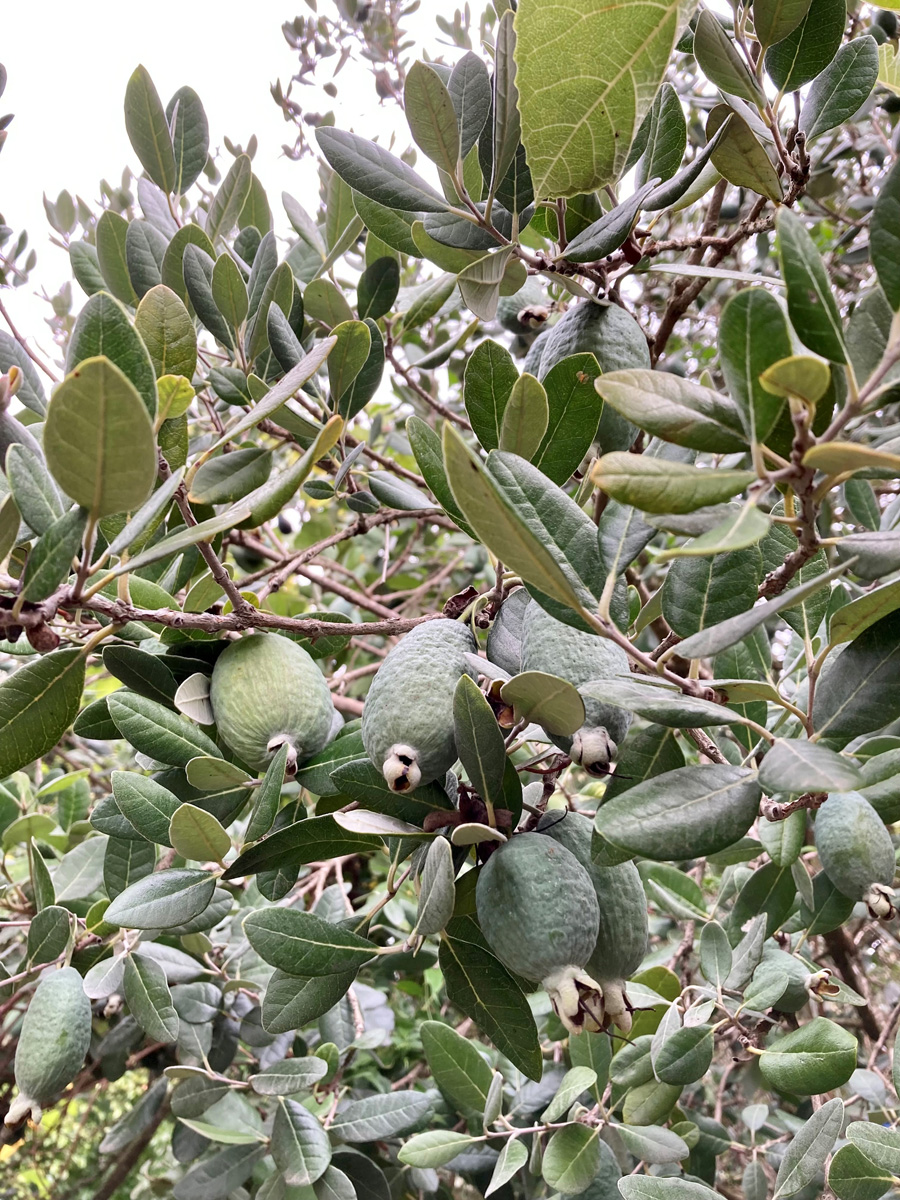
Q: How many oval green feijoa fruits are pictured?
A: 11